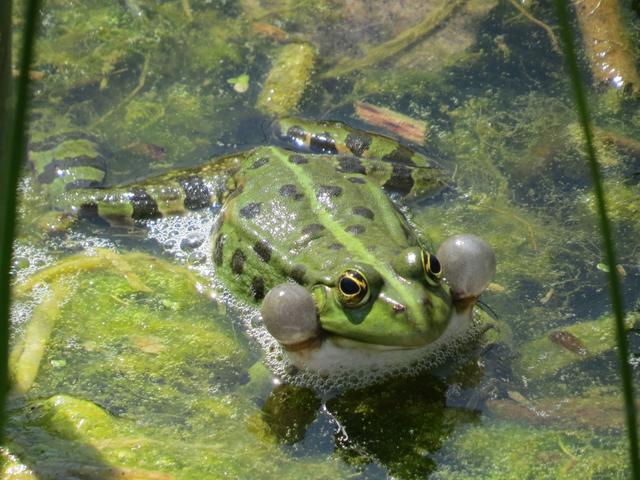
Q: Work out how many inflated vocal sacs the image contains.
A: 2